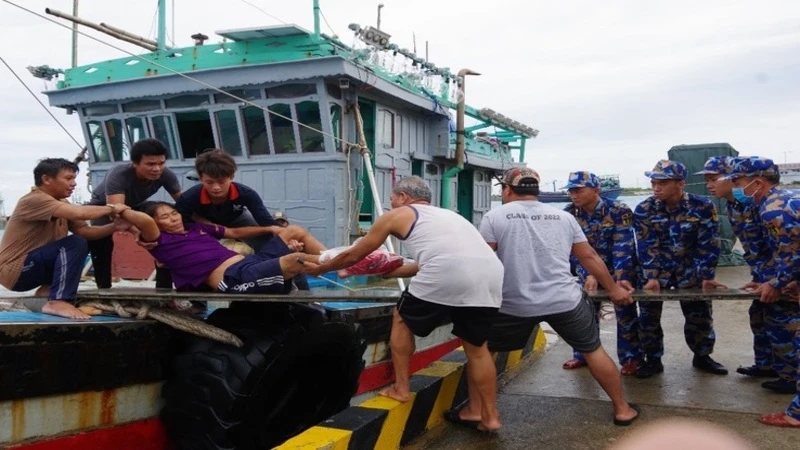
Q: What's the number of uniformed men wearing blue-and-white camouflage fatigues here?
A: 4